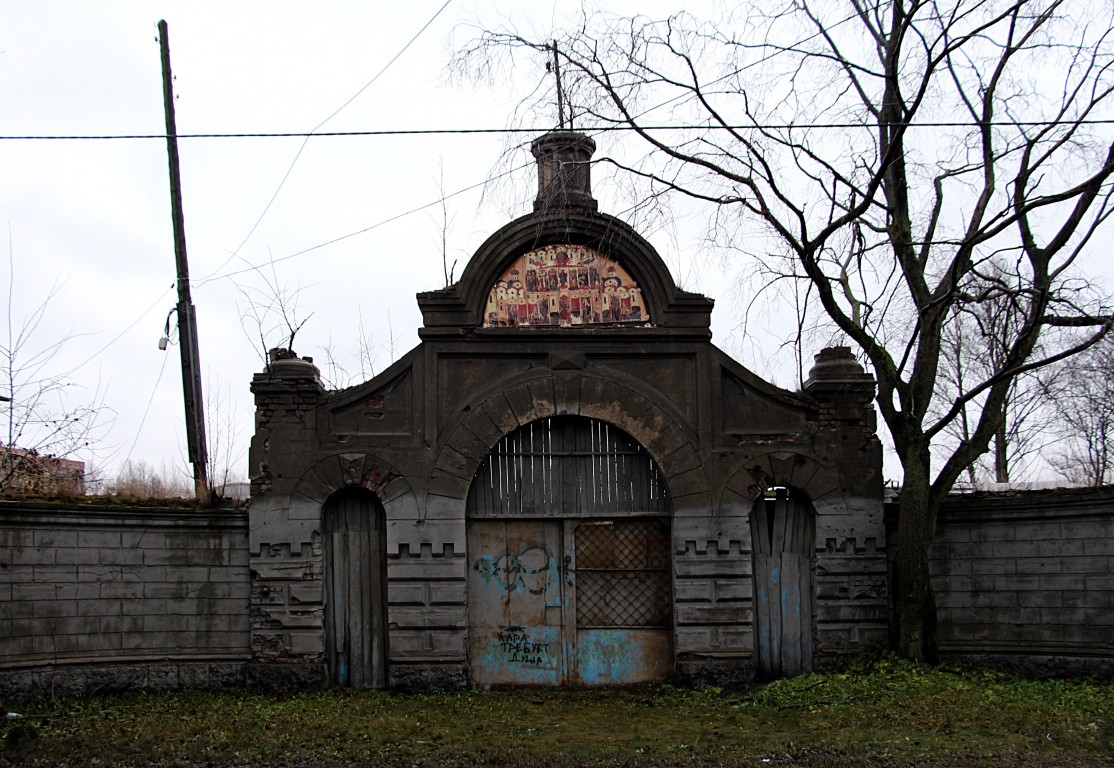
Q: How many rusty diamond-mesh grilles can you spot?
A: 2